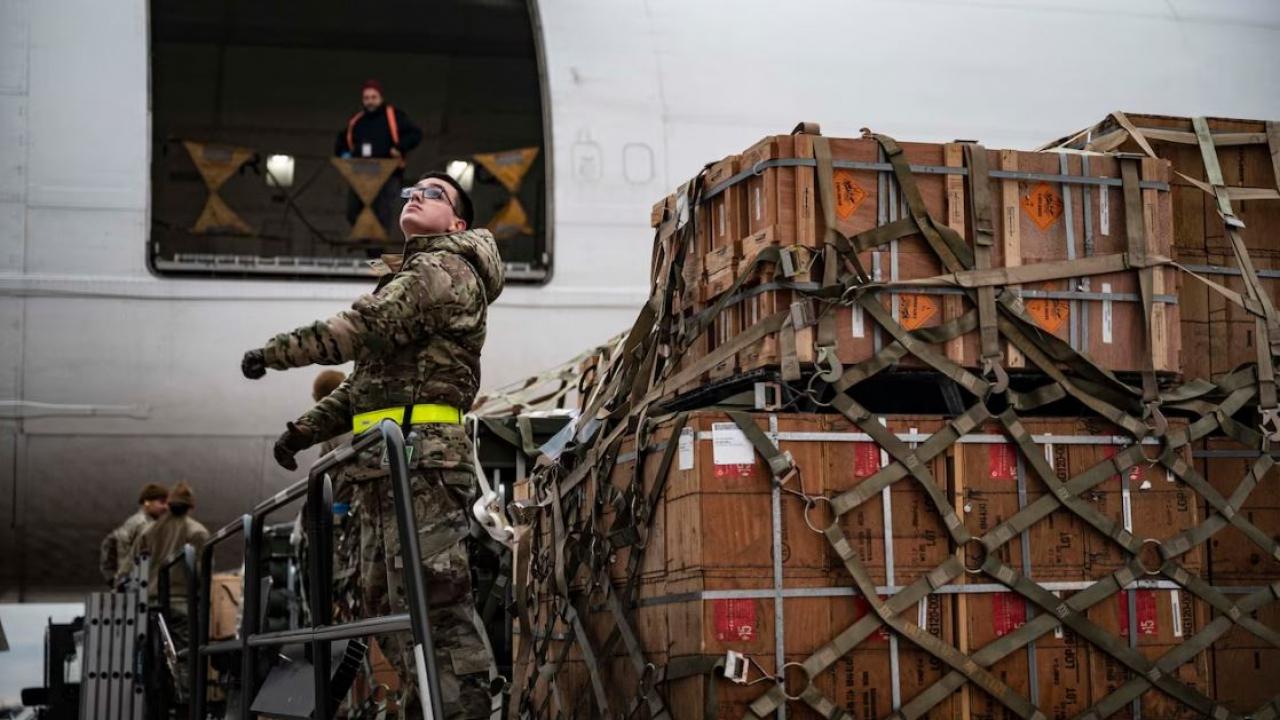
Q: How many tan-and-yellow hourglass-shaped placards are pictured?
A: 3